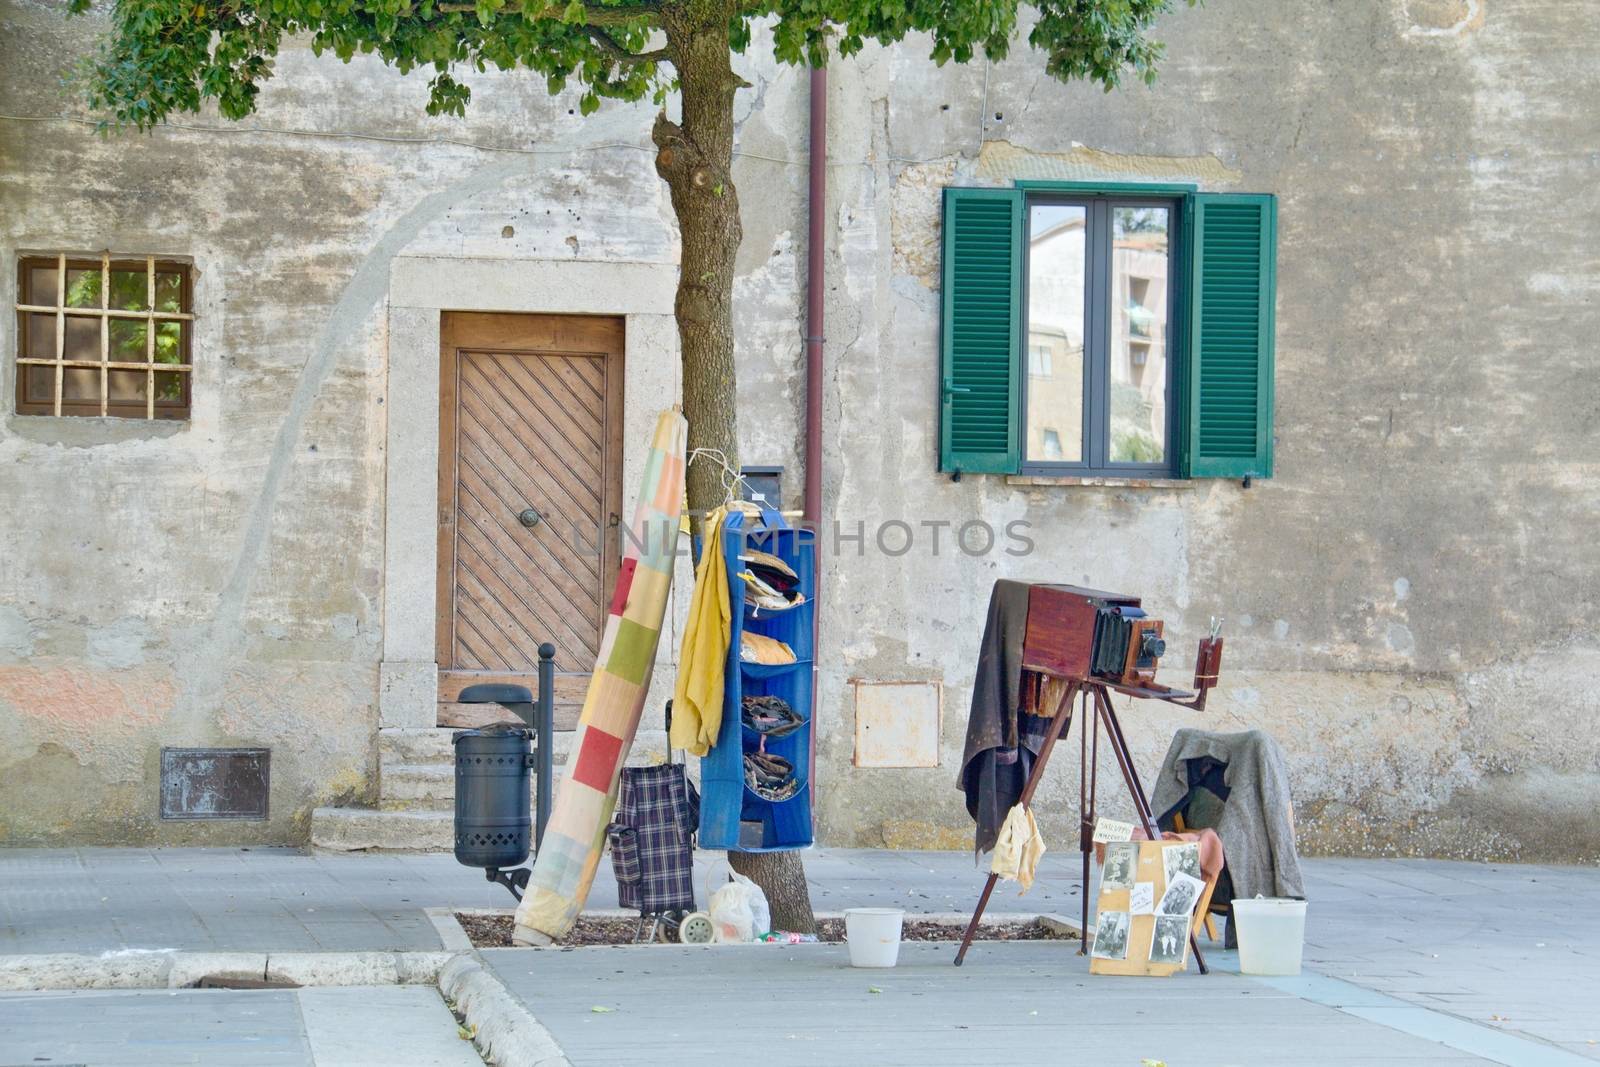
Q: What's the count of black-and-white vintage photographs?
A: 5